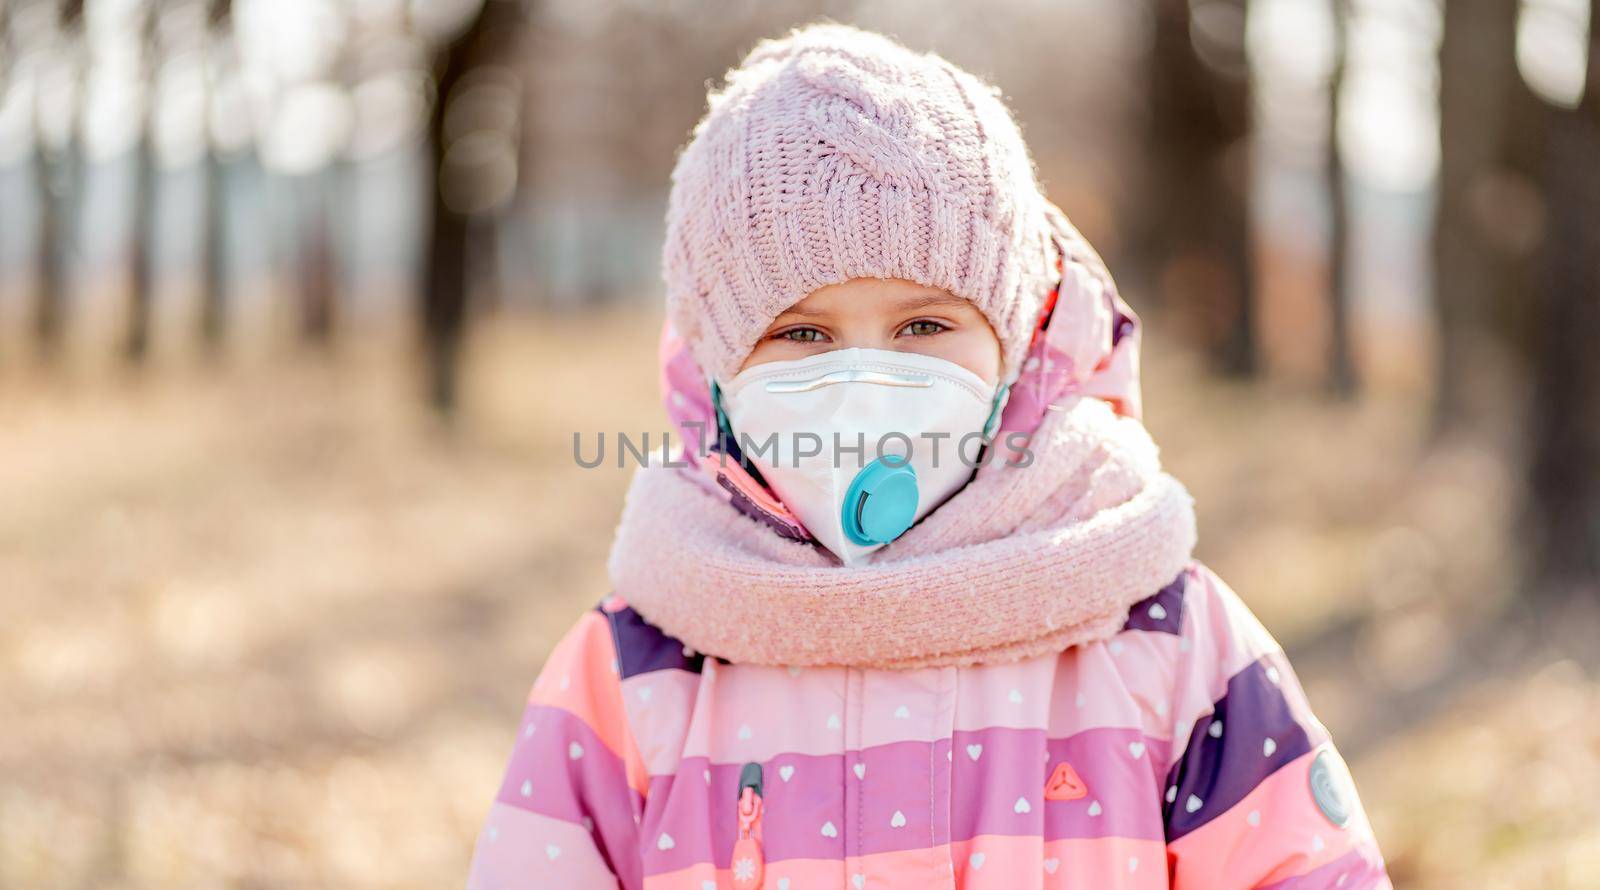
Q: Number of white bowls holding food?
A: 0